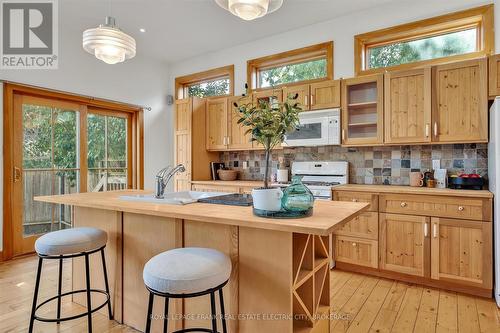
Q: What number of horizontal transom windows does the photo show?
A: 3